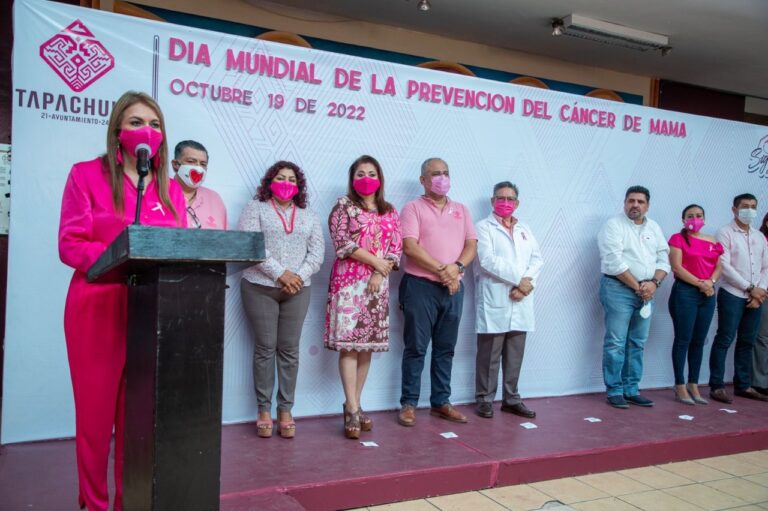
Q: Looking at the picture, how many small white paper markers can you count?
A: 6